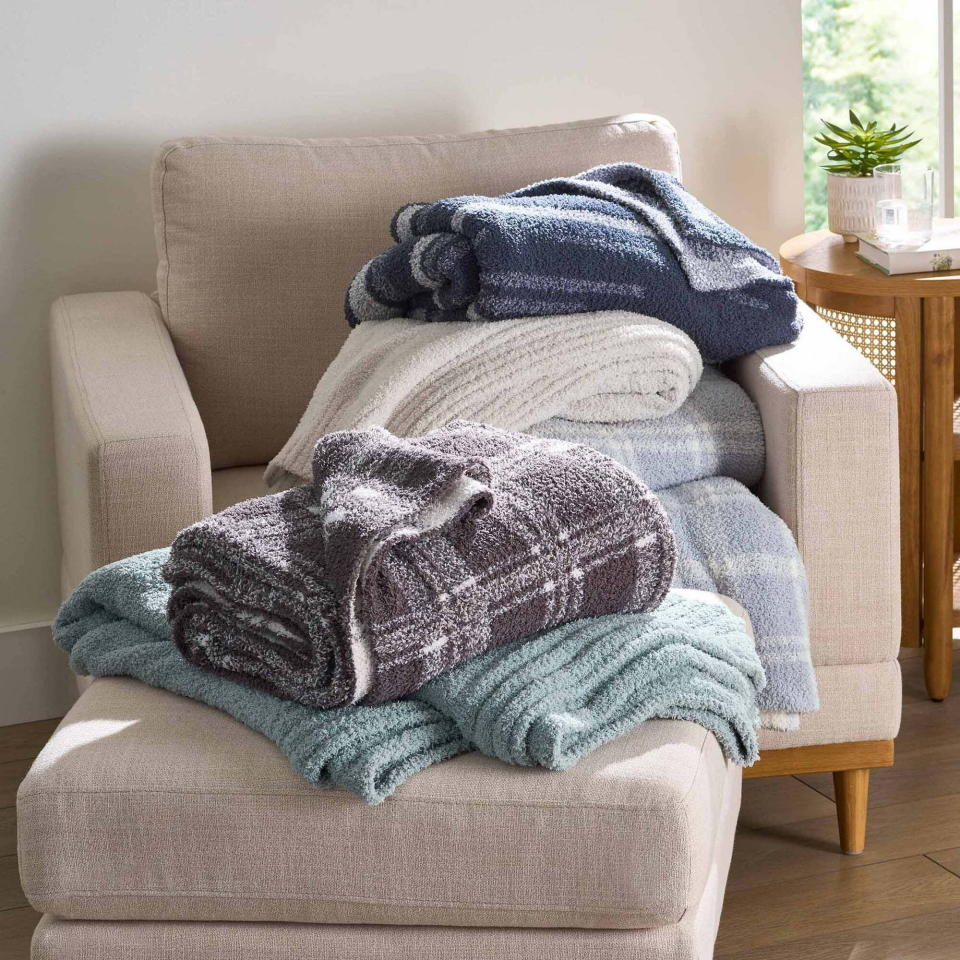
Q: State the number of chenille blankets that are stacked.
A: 5